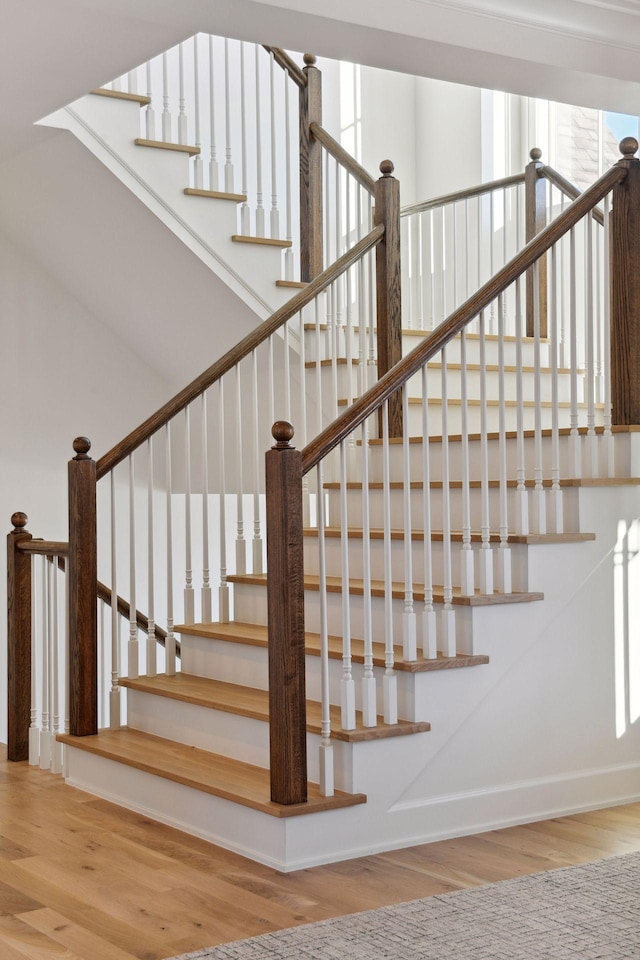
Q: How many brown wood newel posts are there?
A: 7